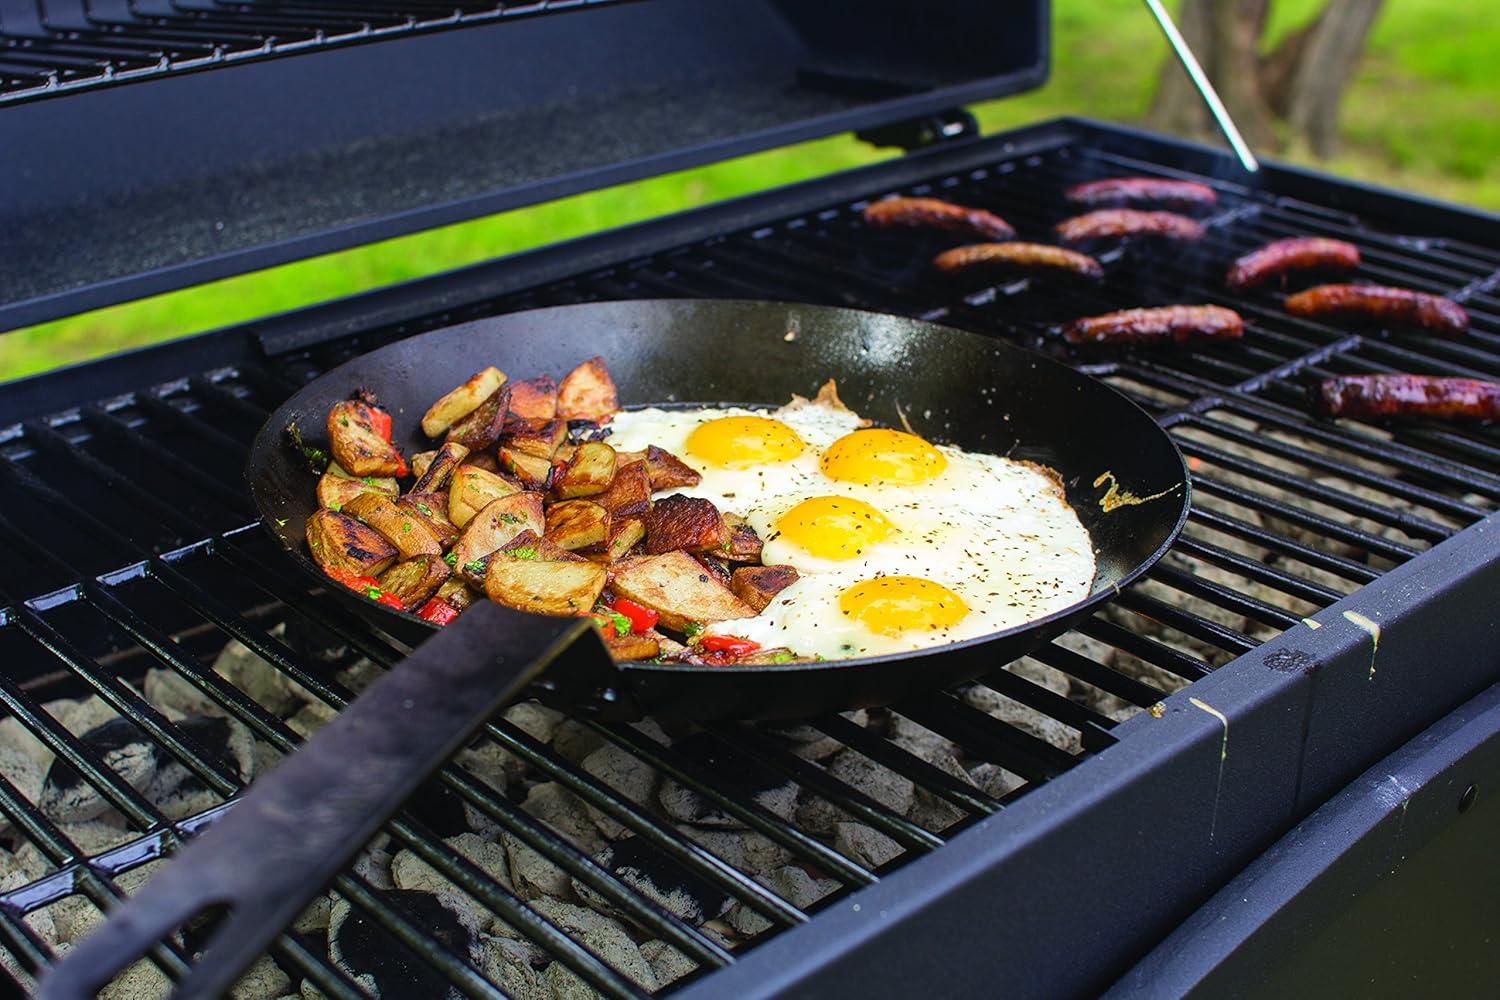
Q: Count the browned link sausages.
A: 8